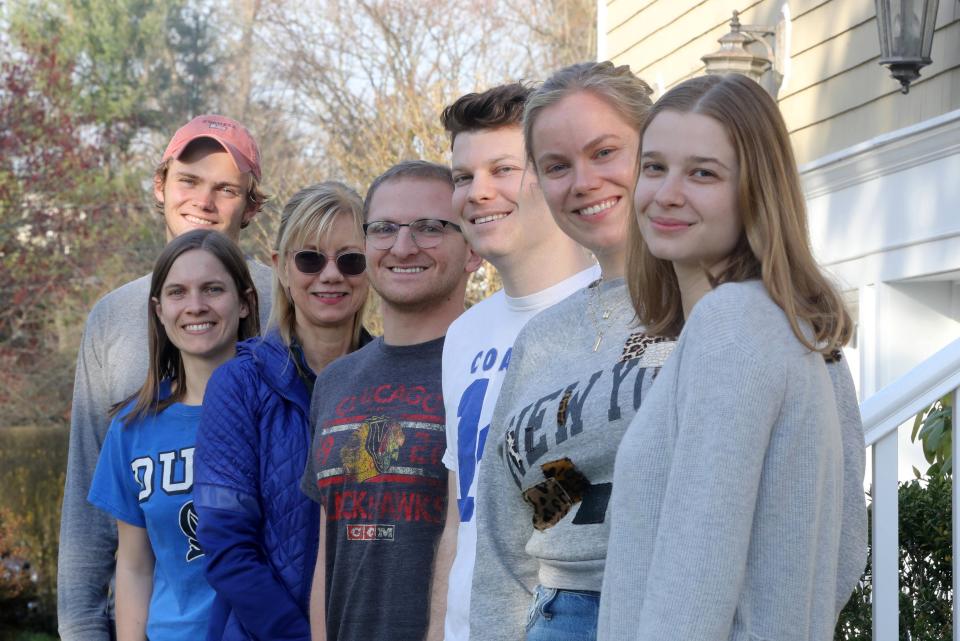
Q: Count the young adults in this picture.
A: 6